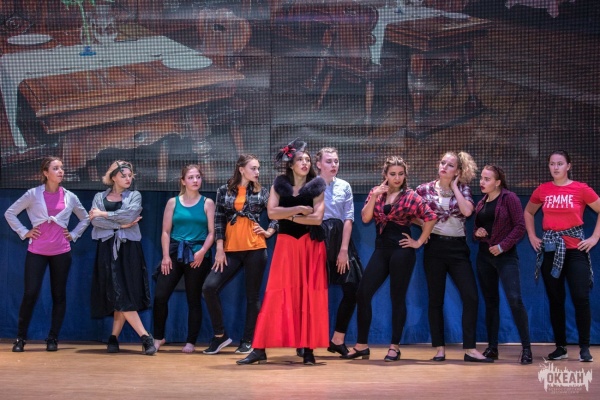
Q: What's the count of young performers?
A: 10